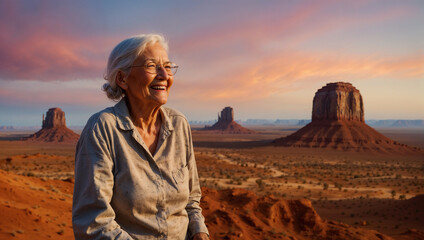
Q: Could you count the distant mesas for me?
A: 3